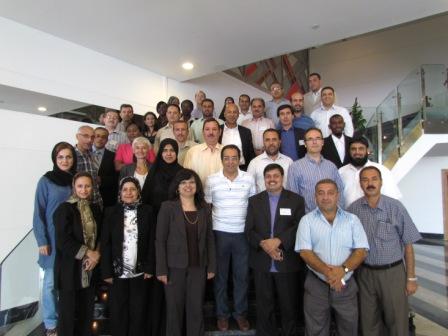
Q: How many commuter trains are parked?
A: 0